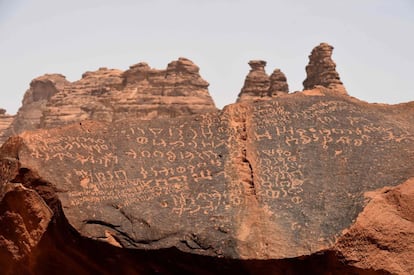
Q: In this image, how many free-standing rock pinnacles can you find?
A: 3